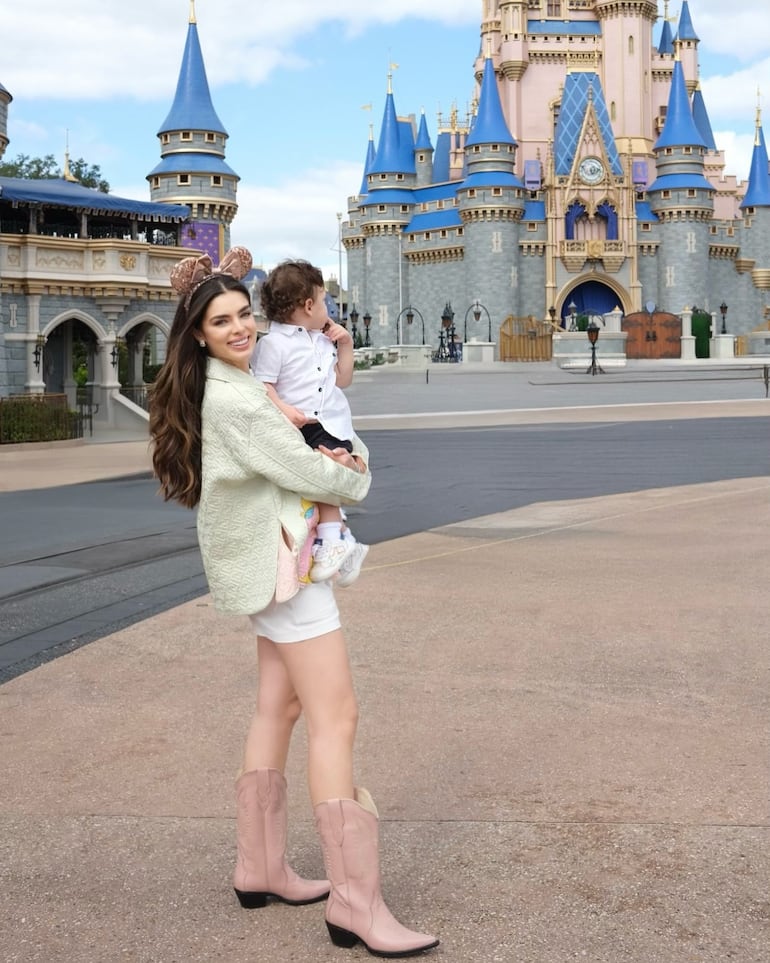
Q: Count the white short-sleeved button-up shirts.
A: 1